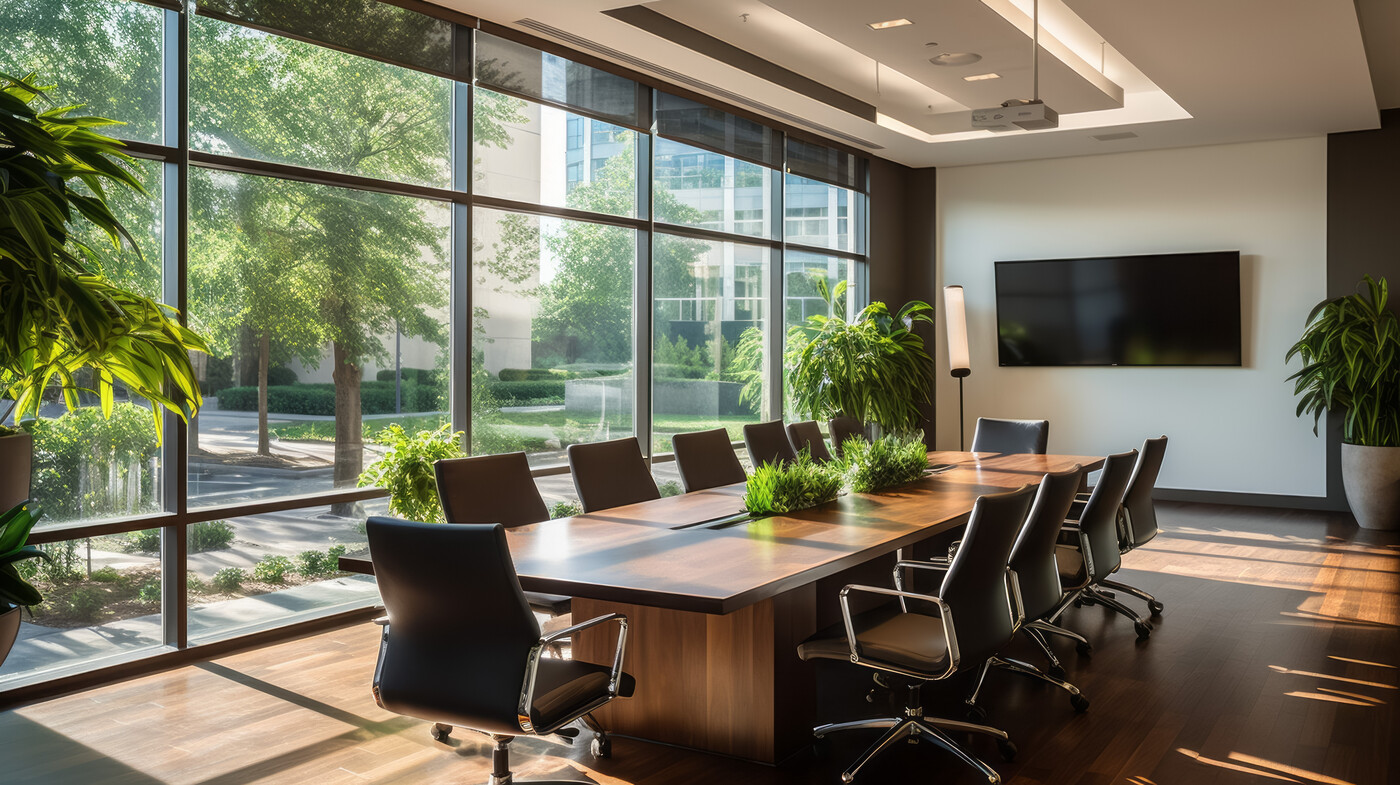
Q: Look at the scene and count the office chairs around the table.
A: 12